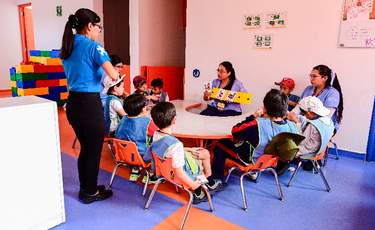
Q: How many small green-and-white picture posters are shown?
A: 3